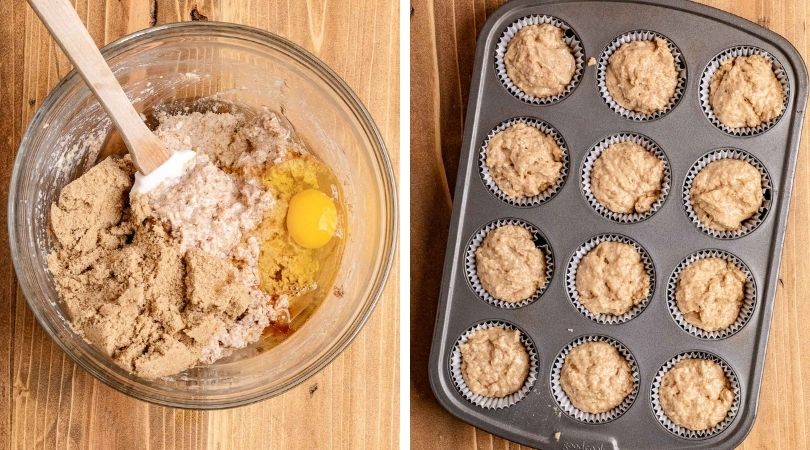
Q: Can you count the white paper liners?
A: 12